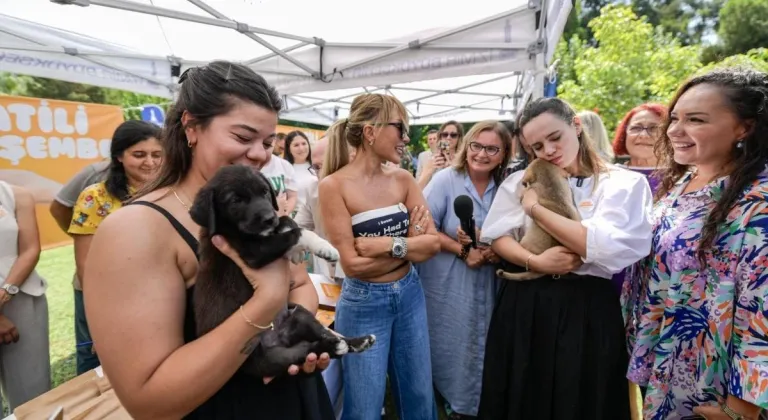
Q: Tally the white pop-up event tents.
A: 2